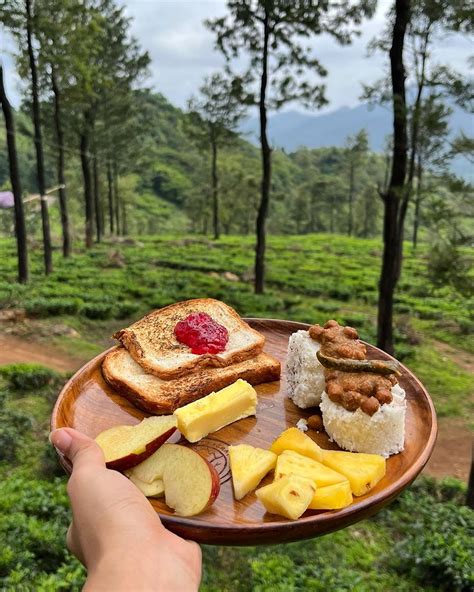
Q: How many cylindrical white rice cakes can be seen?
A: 2